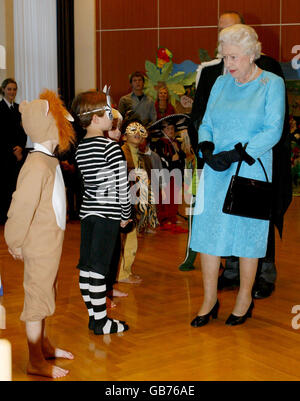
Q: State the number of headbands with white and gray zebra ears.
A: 1